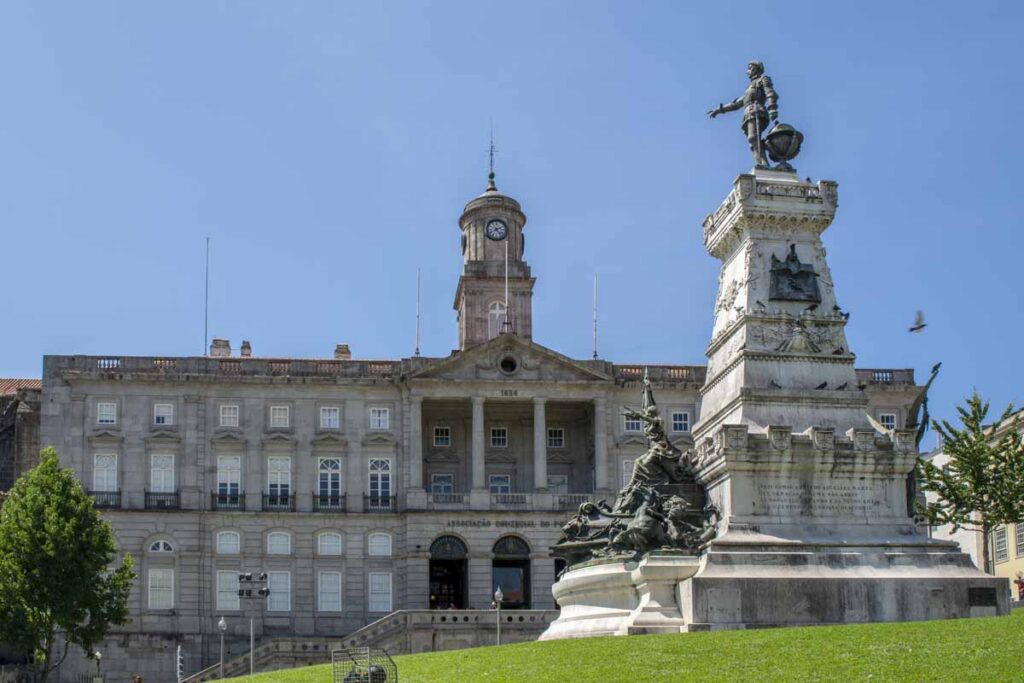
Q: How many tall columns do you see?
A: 4